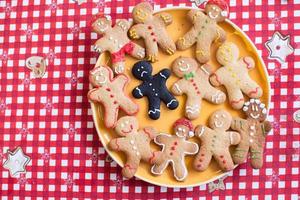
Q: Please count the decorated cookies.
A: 11